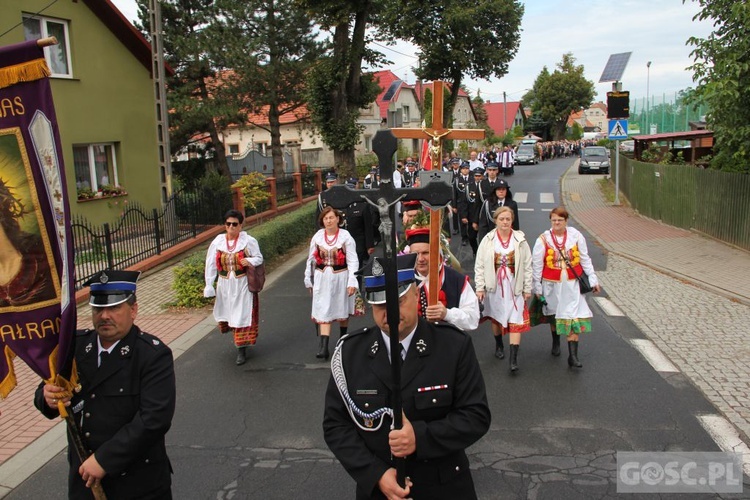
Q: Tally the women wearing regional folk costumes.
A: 4